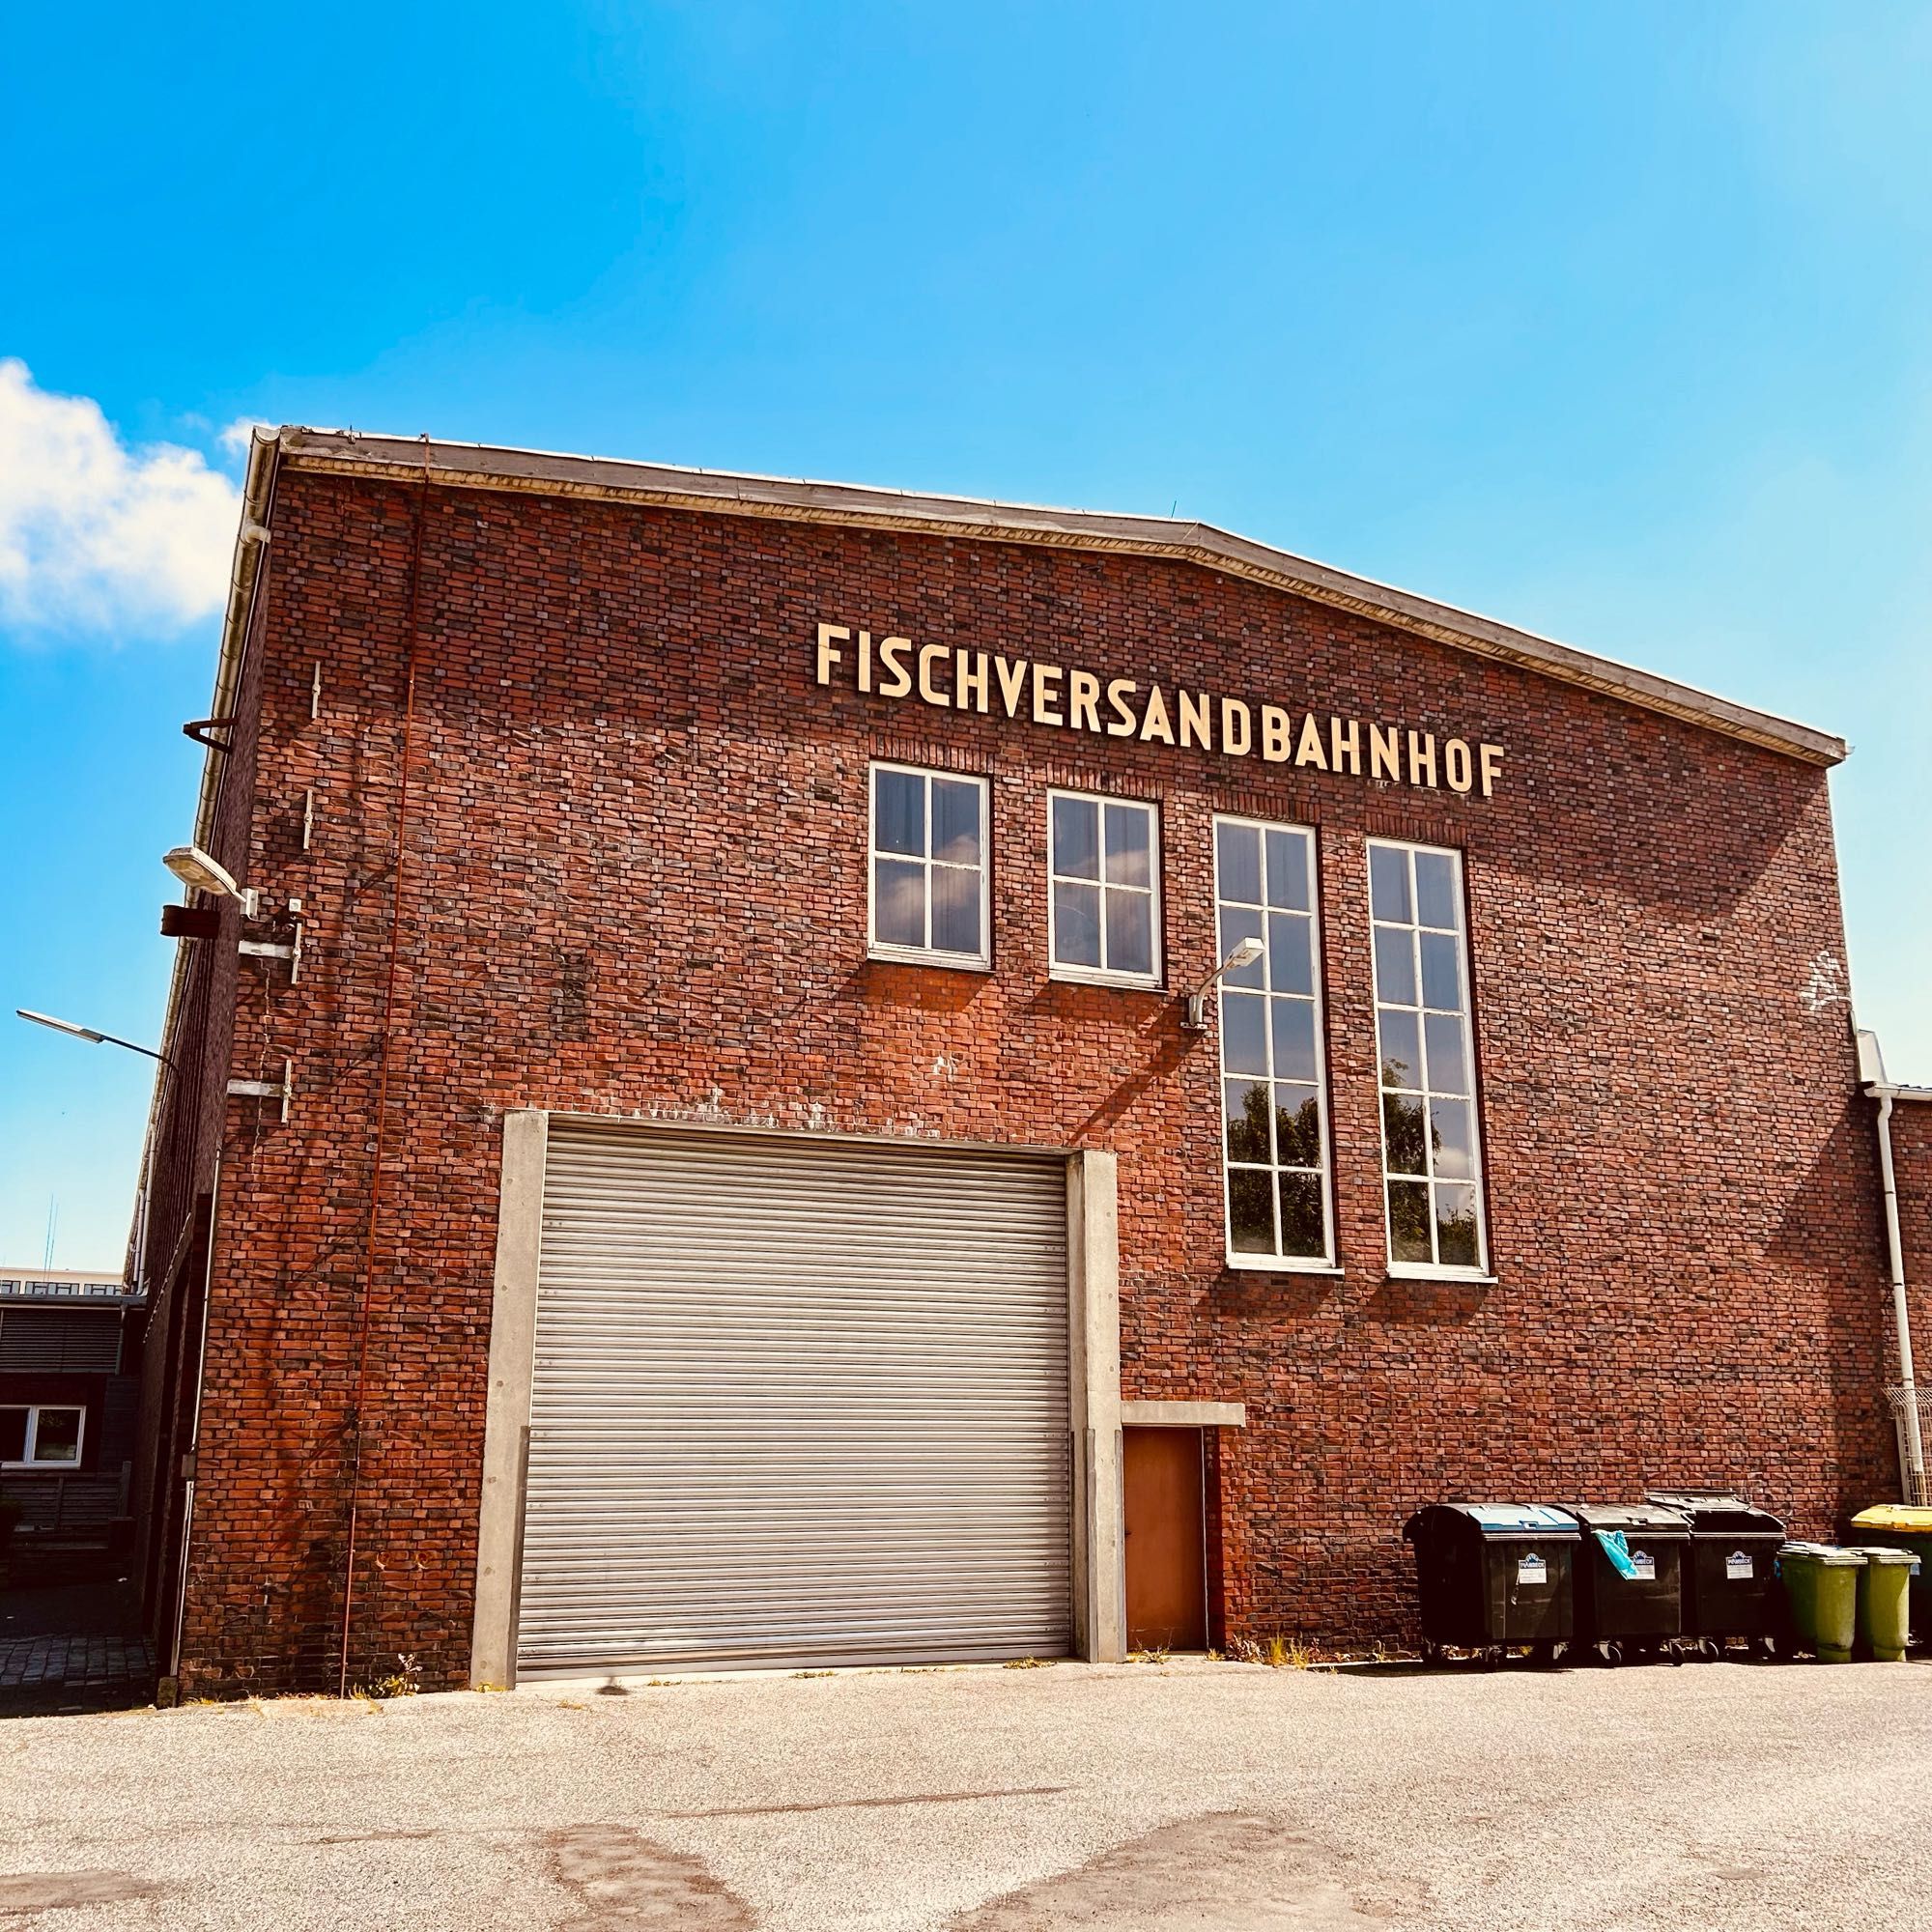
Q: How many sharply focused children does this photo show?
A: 0